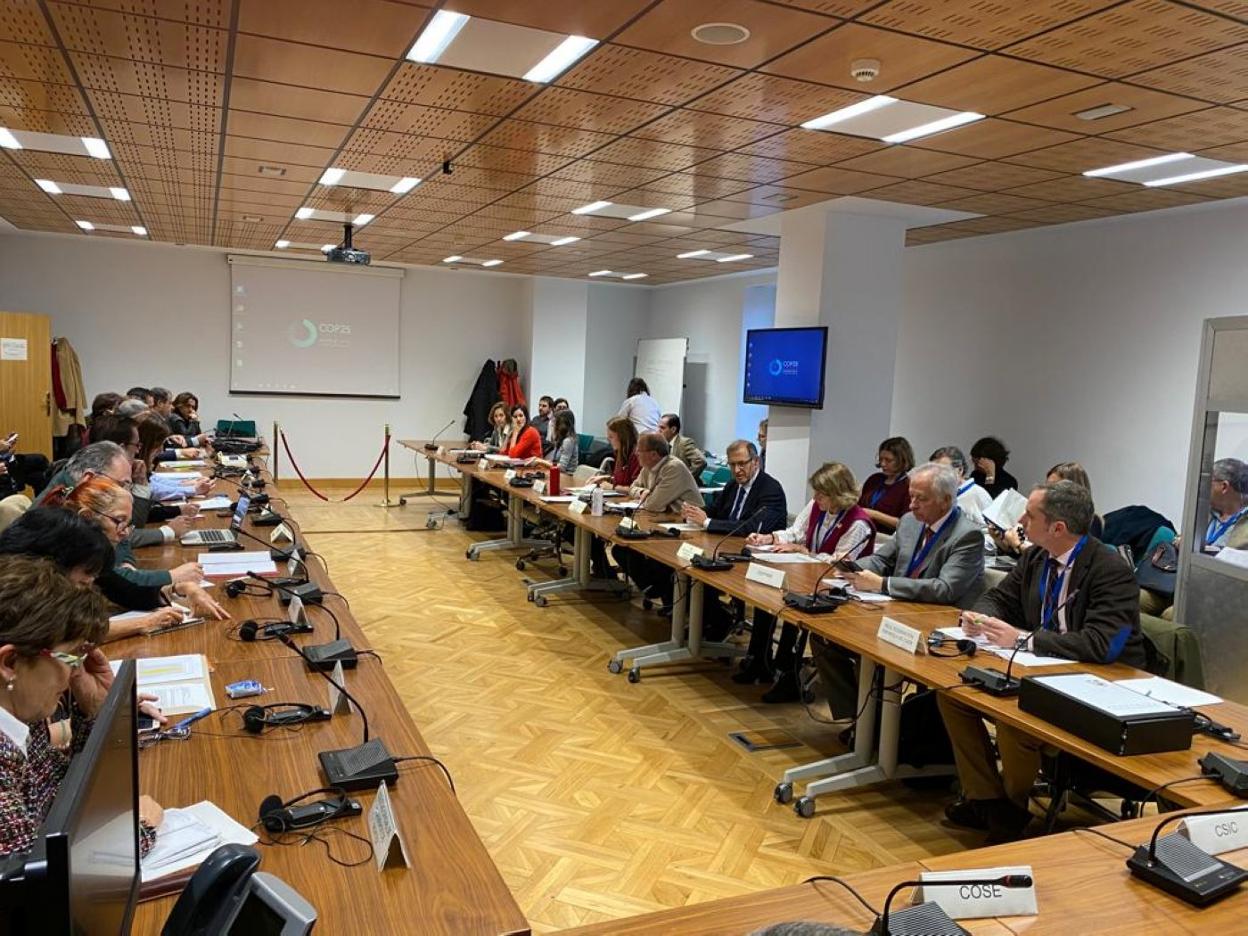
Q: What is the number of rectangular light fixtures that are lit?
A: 14